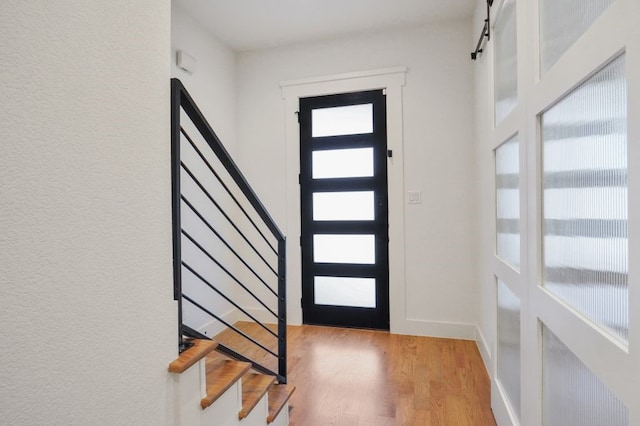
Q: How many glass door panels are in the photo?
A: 11